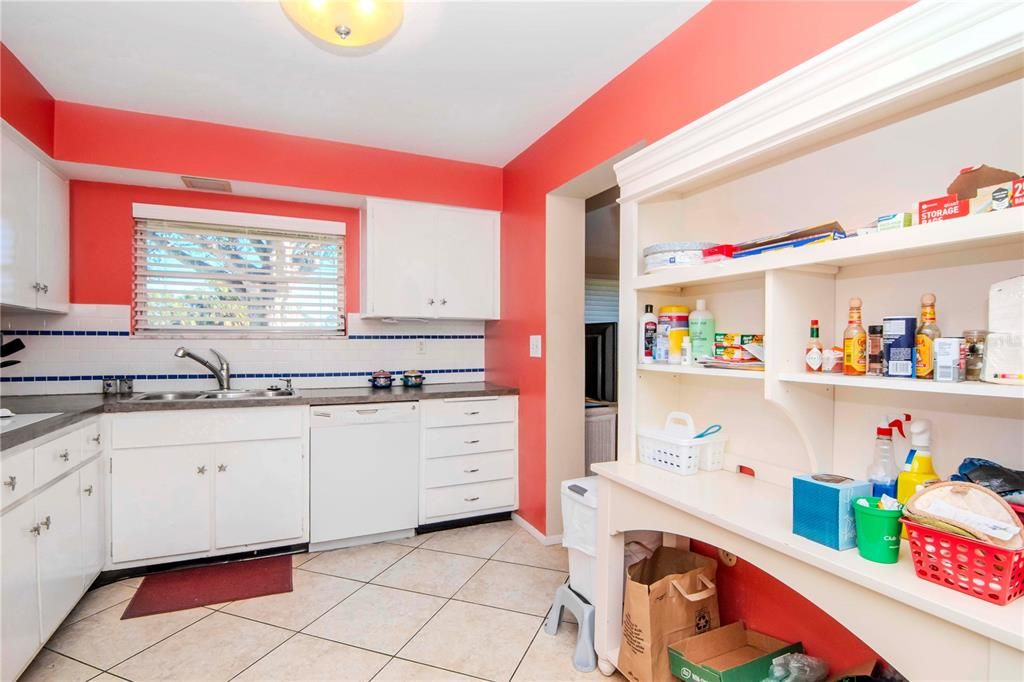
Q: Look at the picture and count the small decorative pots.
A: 2